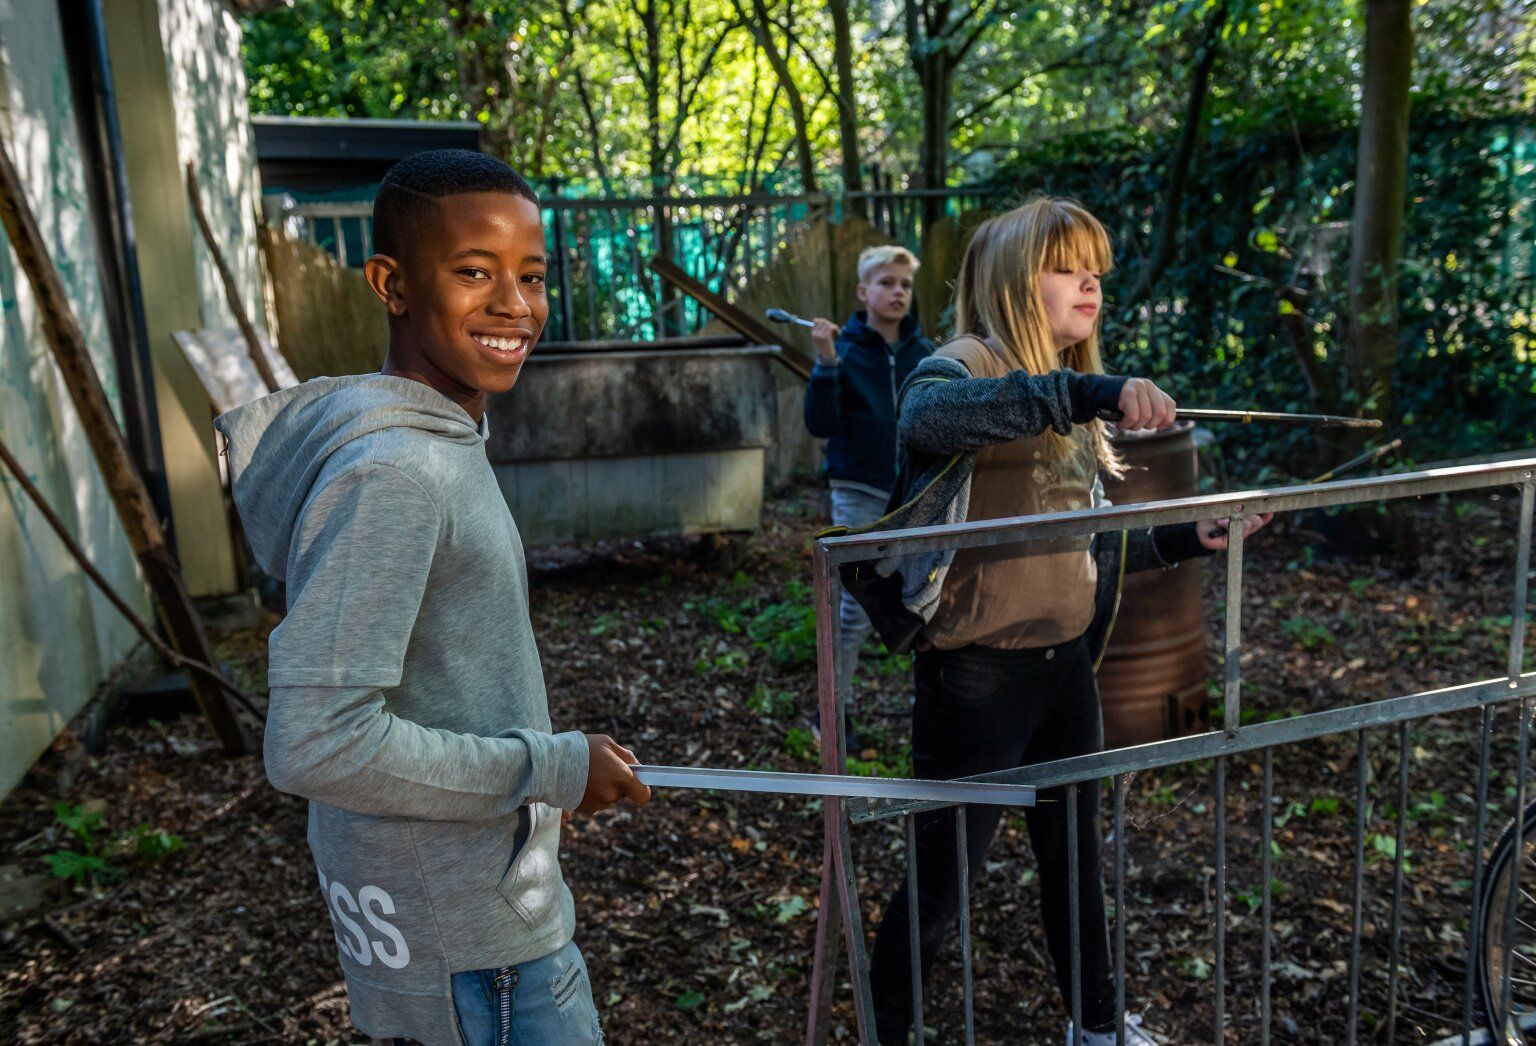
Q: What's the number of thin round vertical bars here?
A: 10